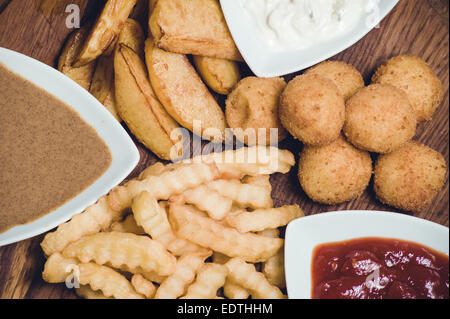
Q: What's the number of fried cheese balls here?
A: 7